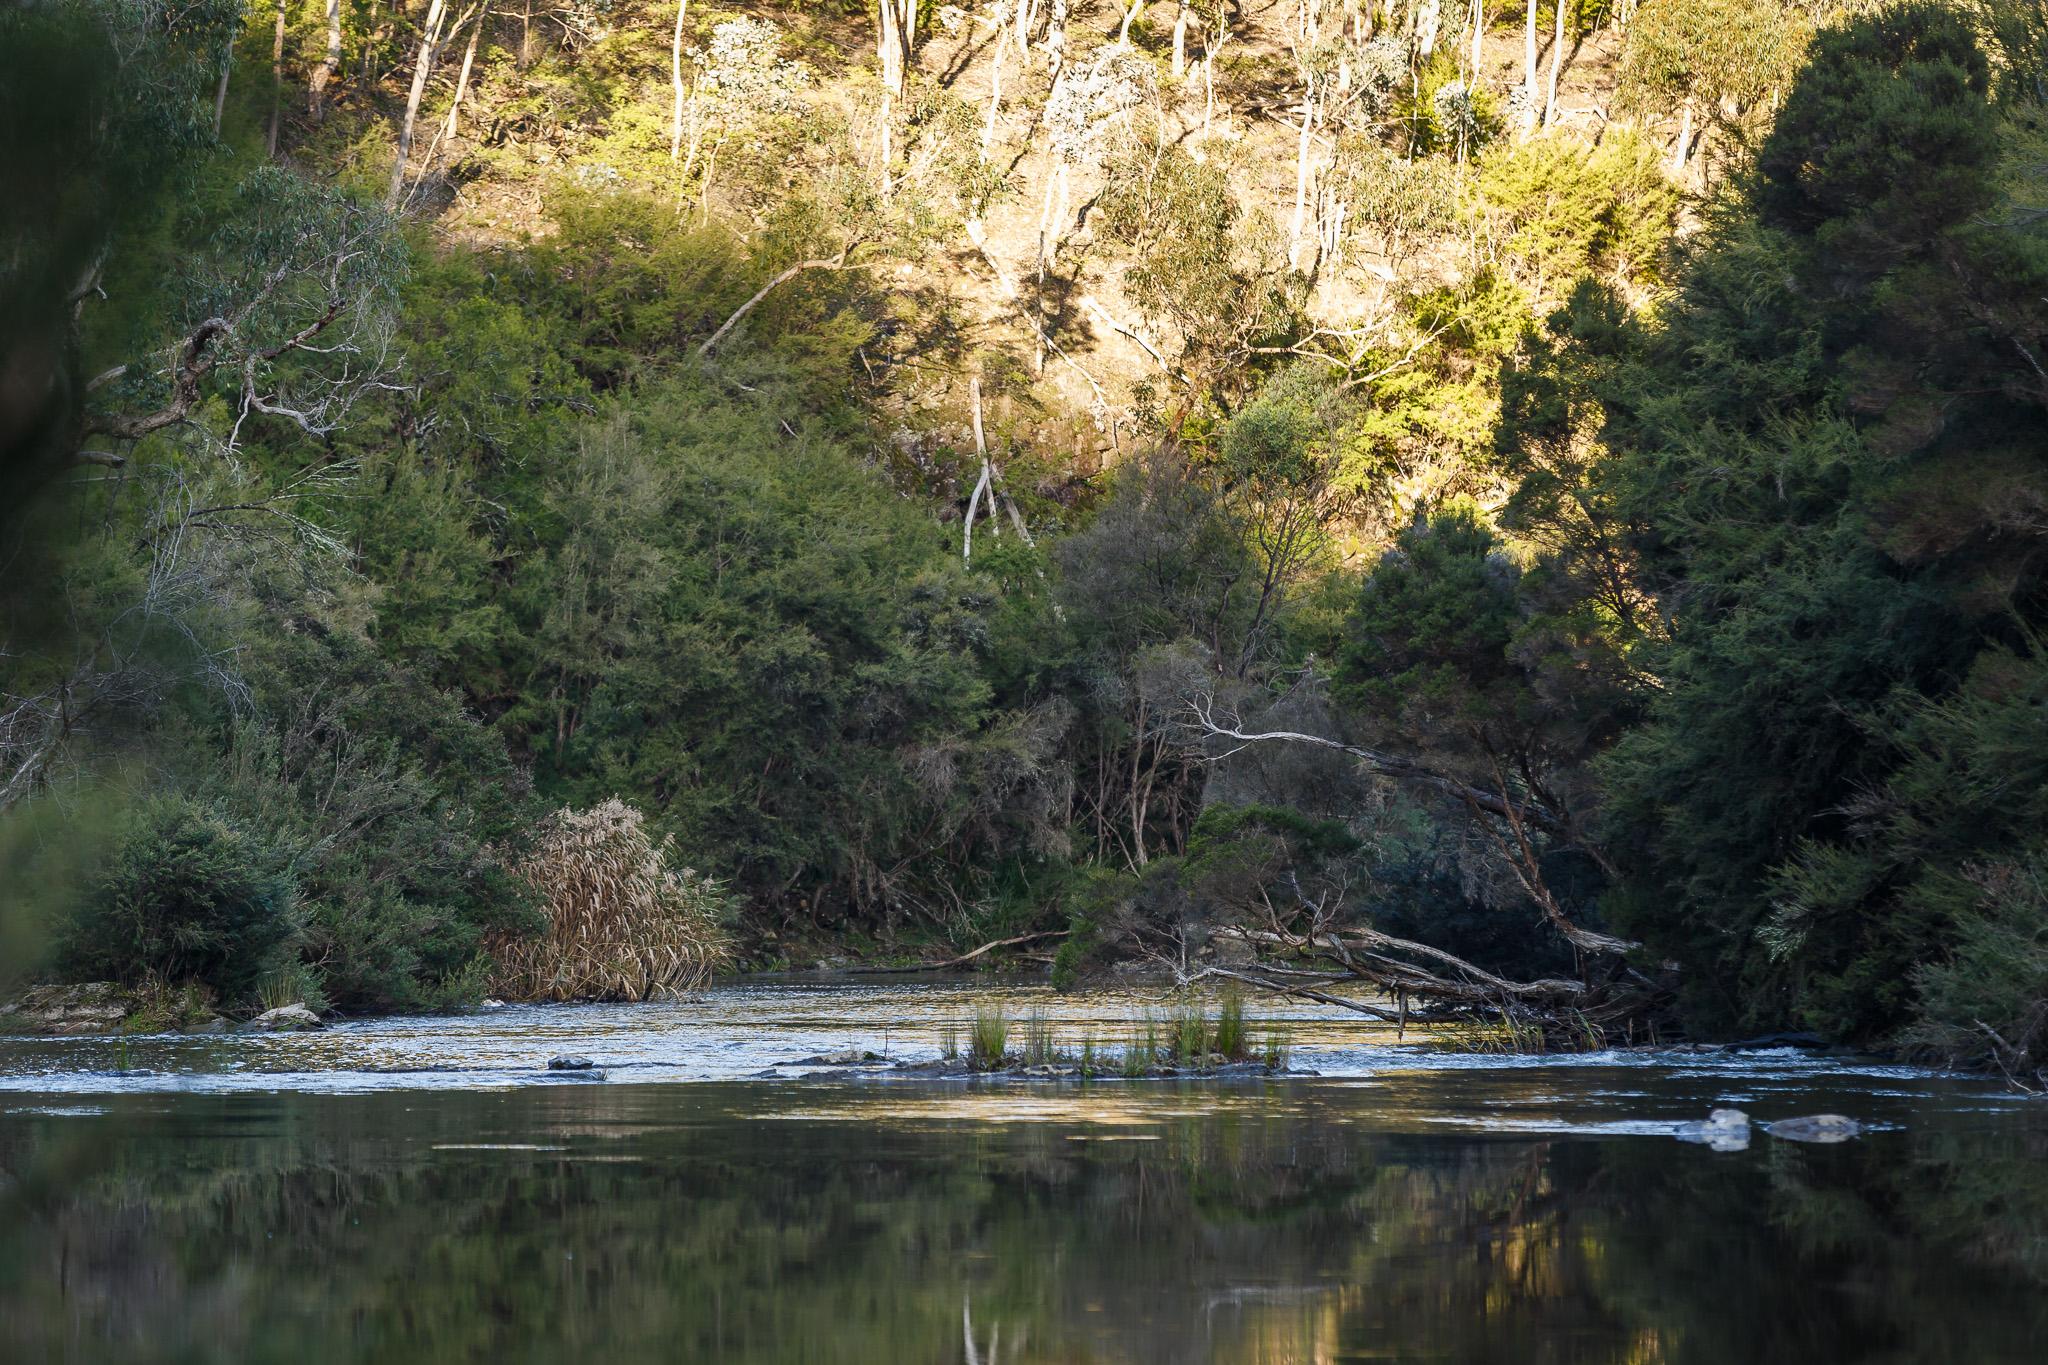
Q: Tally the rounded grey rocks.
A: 2